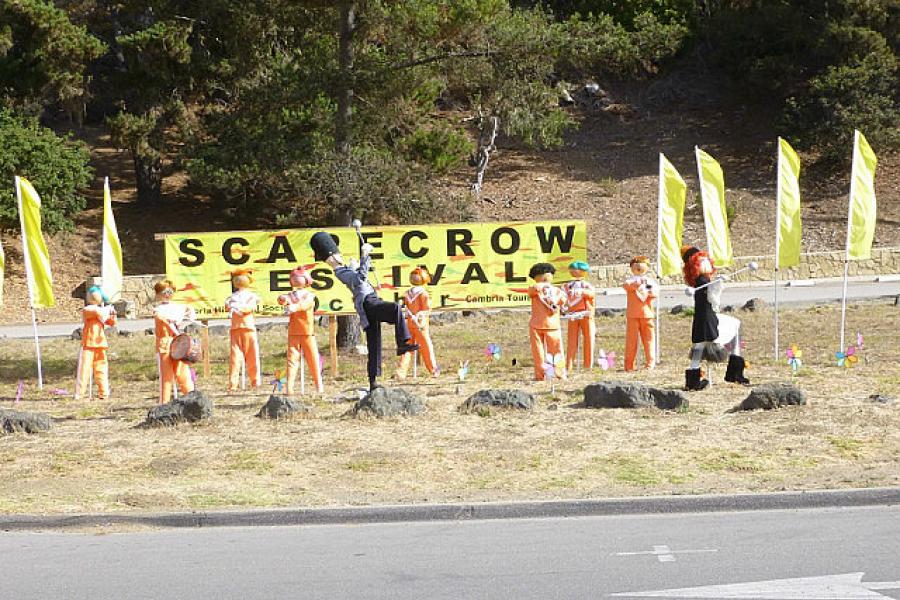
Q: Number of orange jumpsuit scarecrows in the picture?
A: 8